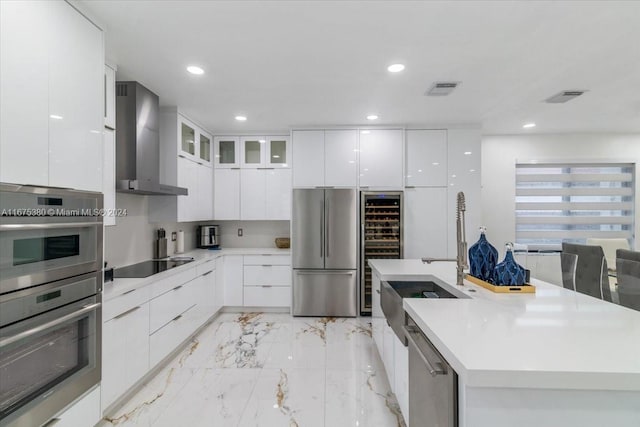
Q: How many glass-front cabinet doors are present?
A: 5